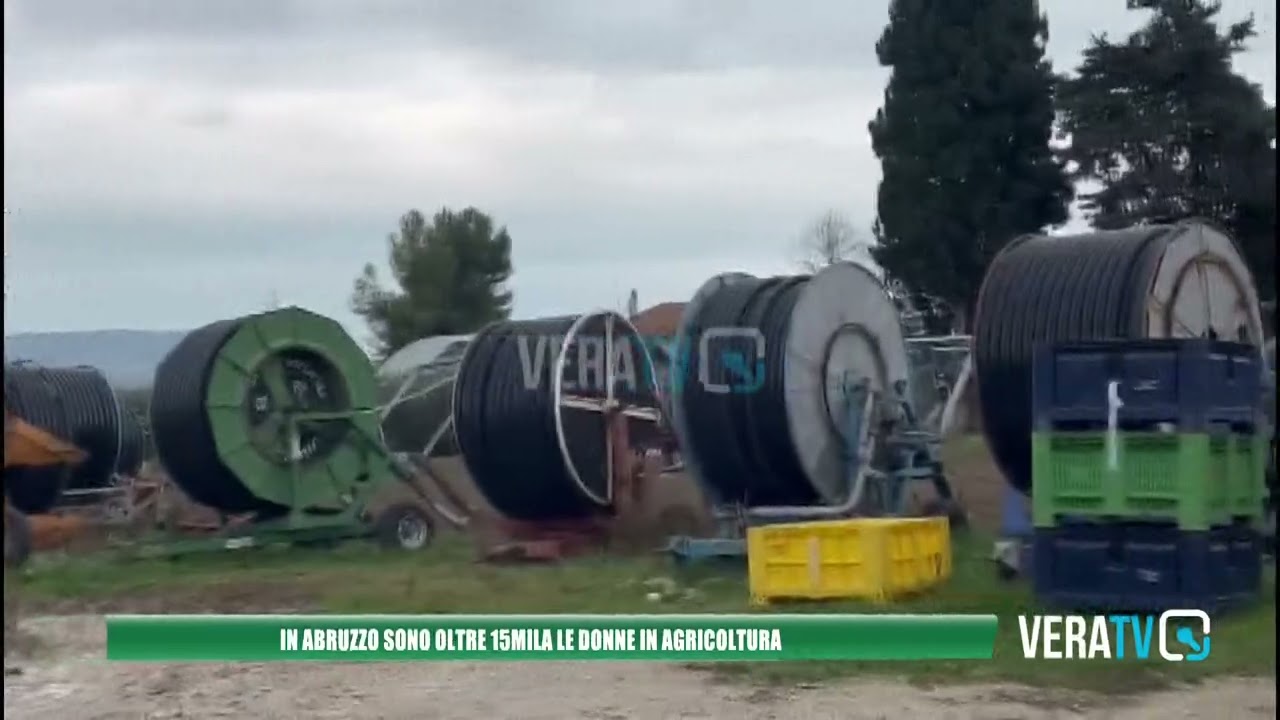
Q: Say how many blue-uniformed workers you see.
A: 0